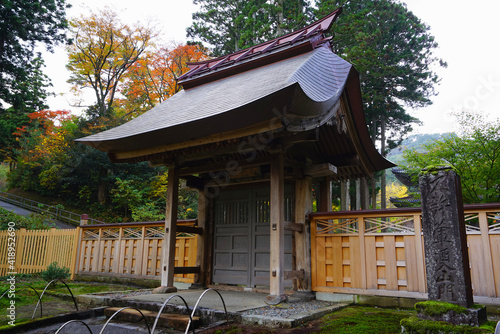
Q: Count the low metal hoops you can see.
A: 6